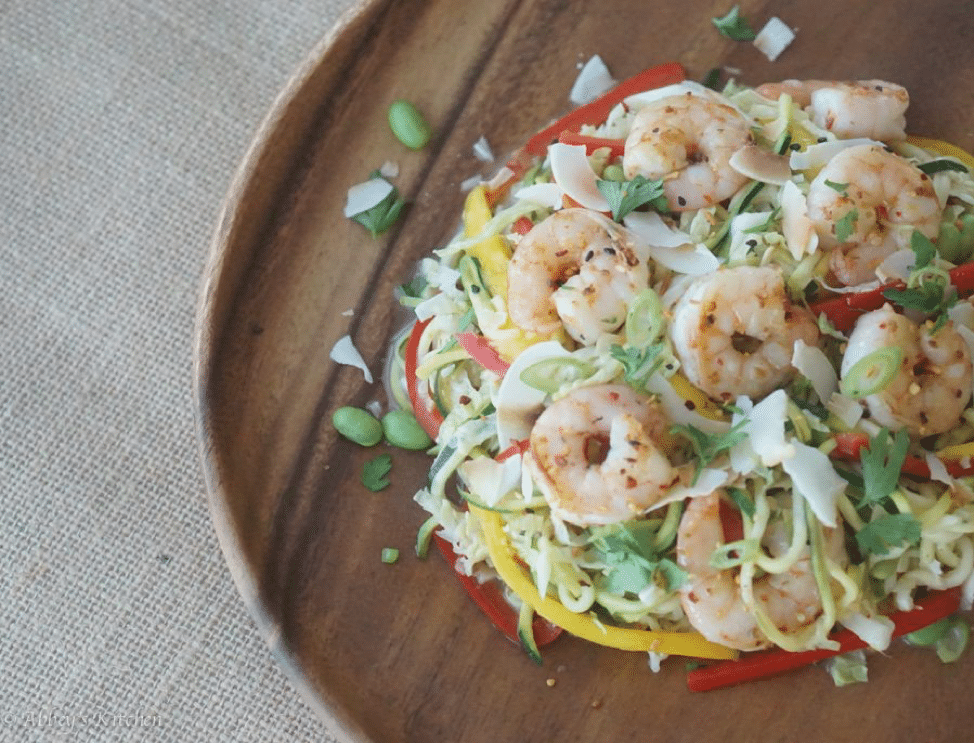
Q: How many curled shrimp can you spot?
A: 8